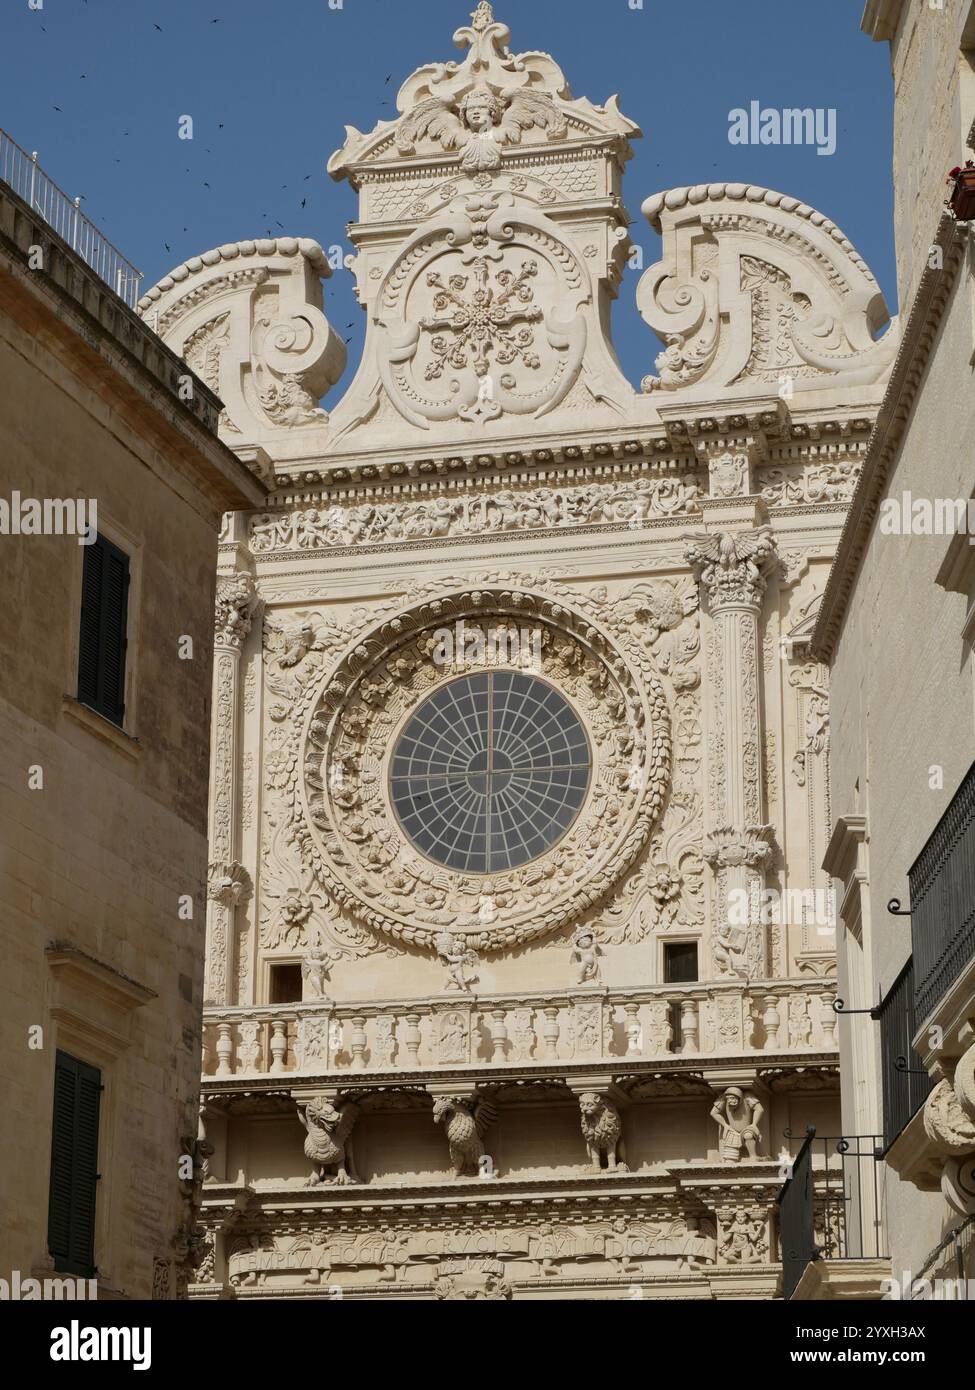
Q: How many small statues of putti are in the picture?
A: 4